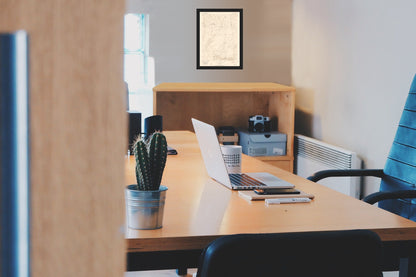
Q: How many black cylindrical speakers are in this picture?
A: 2